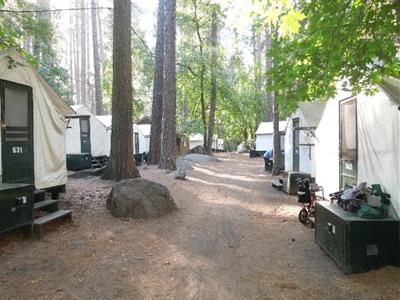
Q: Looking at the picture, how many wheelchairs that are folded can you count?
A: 1